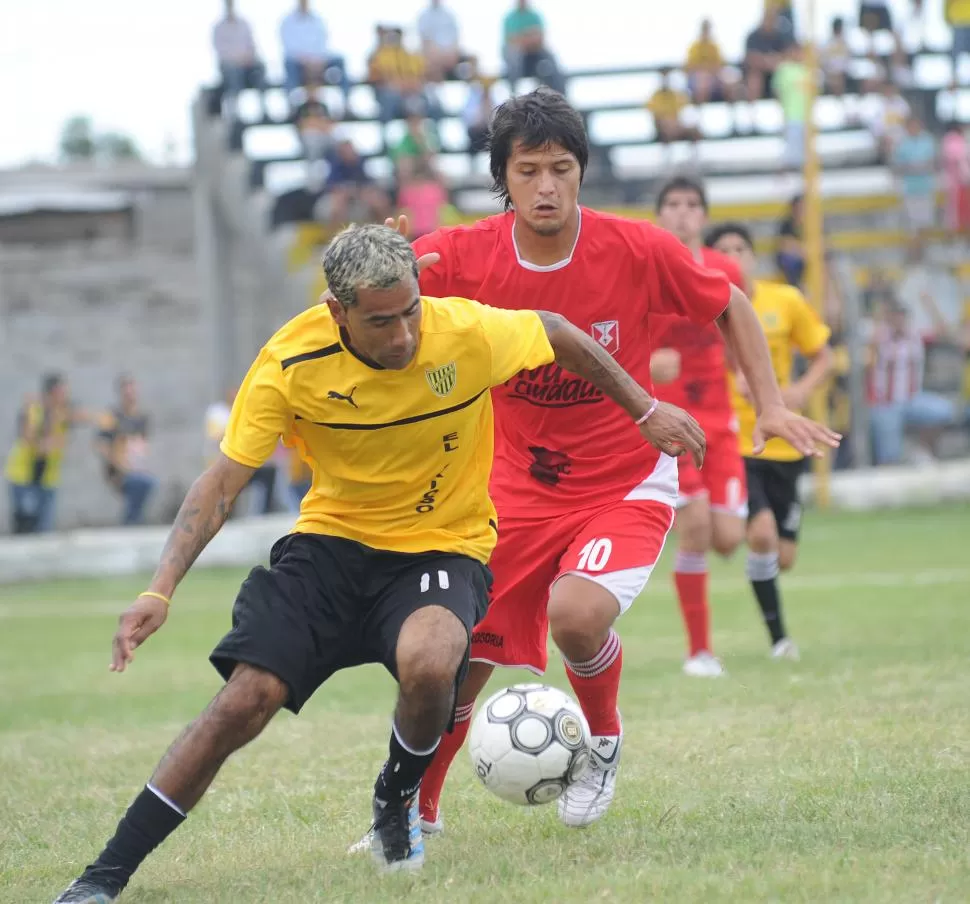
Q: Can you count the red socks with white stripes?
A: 3